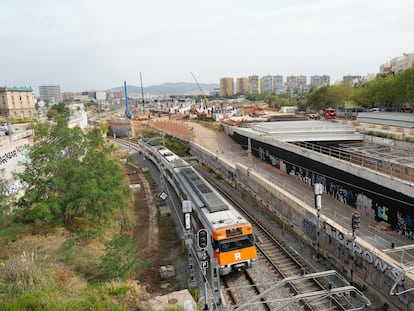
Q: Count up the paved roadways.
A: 1